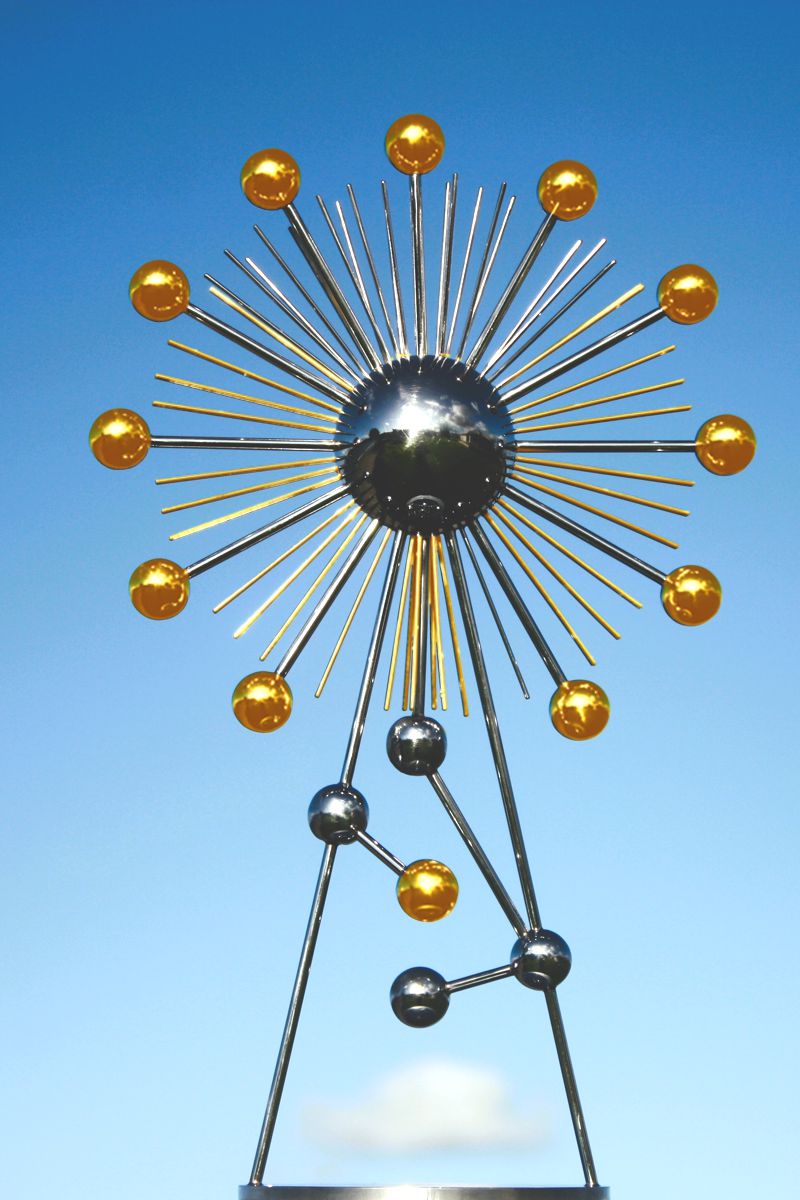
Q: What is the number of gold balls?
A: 12